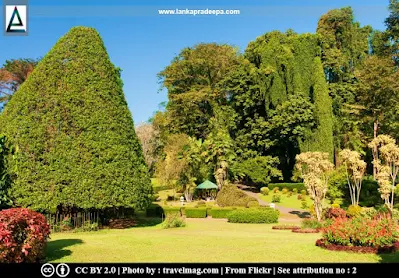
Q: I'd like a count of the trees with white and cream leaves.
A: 3